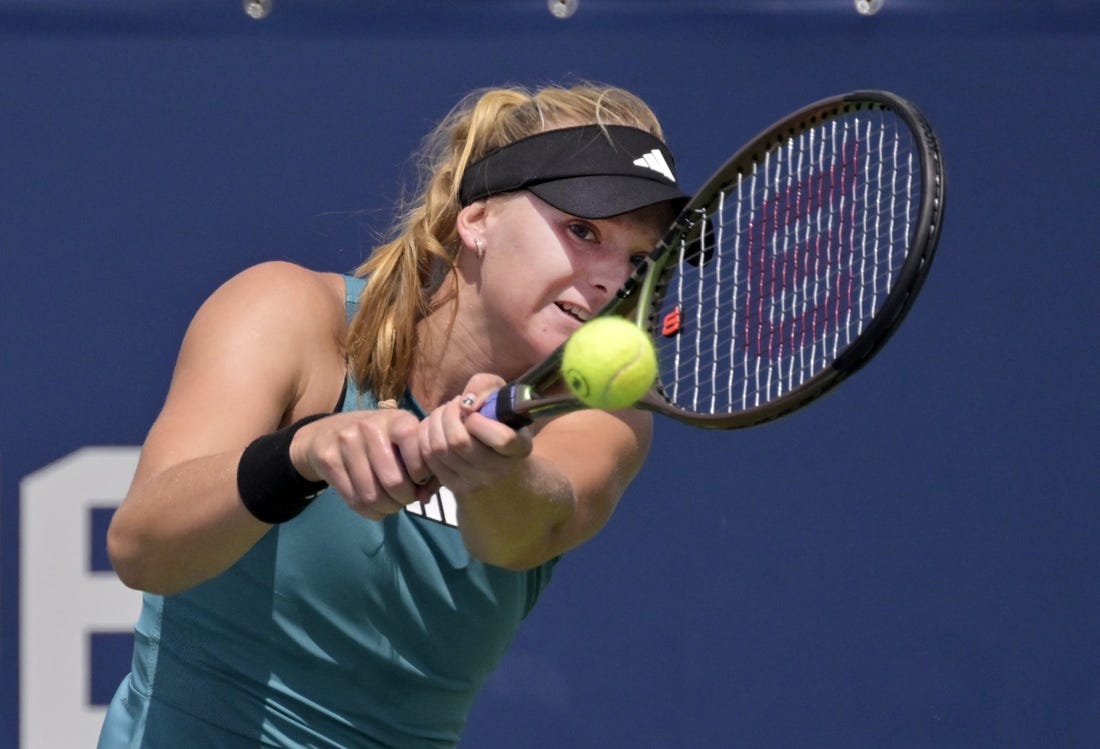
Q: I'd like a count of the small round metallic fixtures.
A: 3